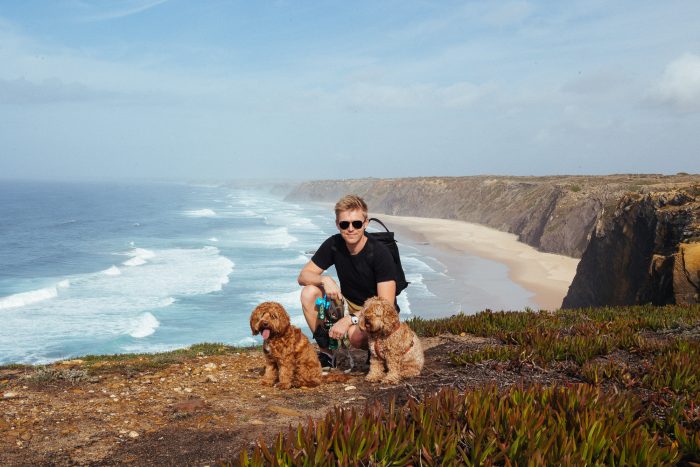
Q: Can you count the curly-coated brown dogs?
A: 2